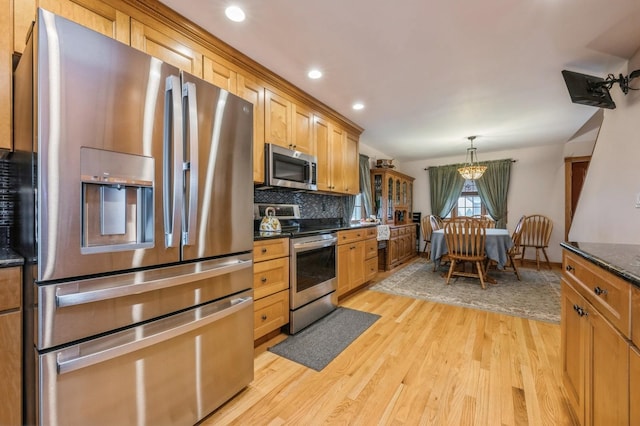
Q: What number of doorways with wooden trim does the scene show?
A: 1